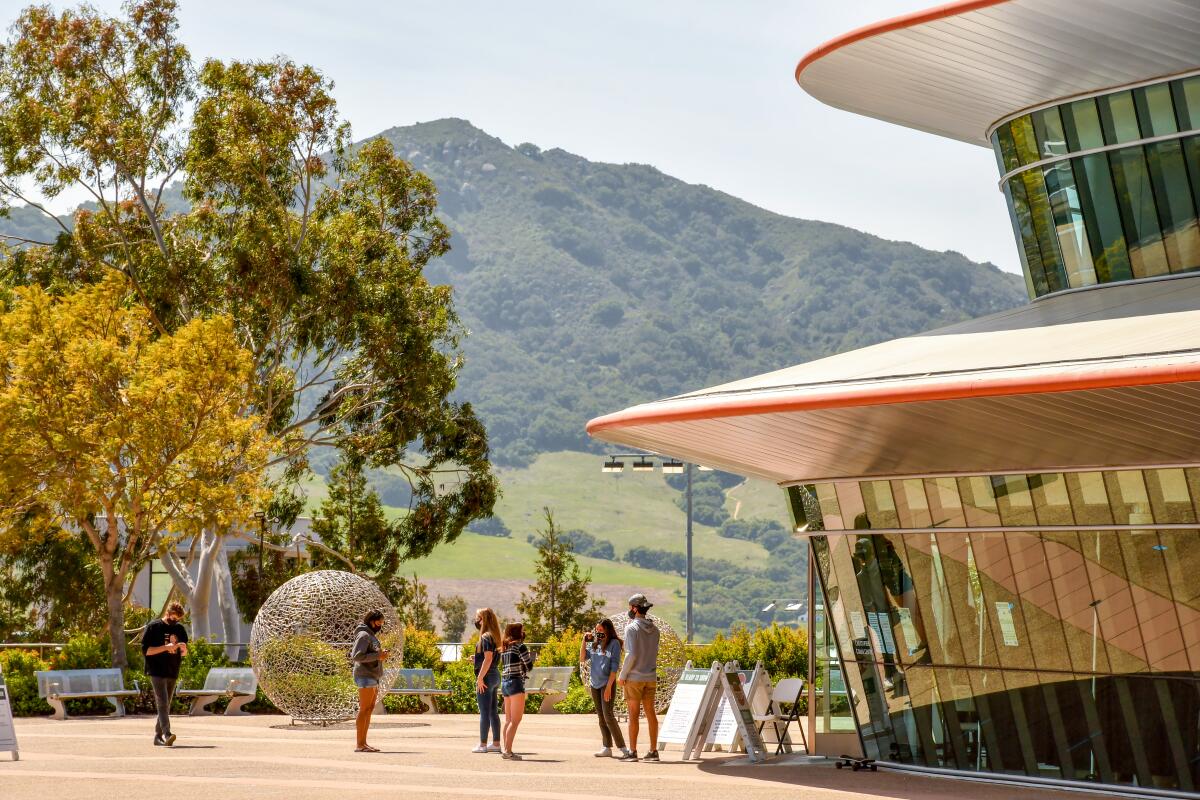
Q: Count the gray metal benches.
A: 4